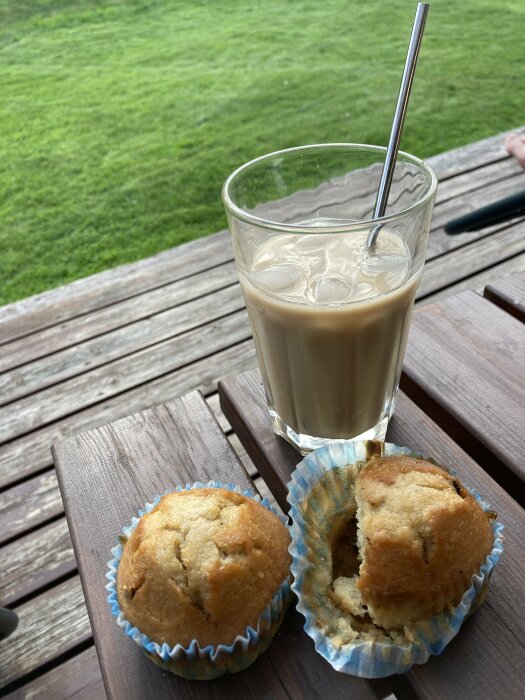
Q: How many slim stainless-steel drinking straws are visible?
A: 1